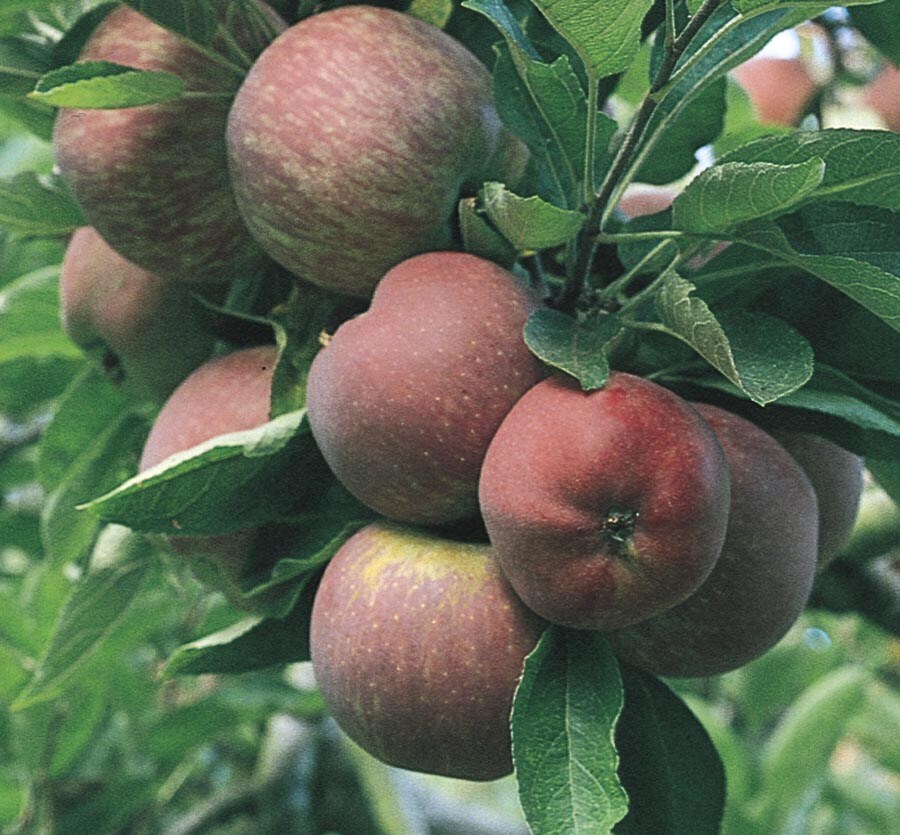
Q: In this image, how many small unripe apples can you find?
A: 0